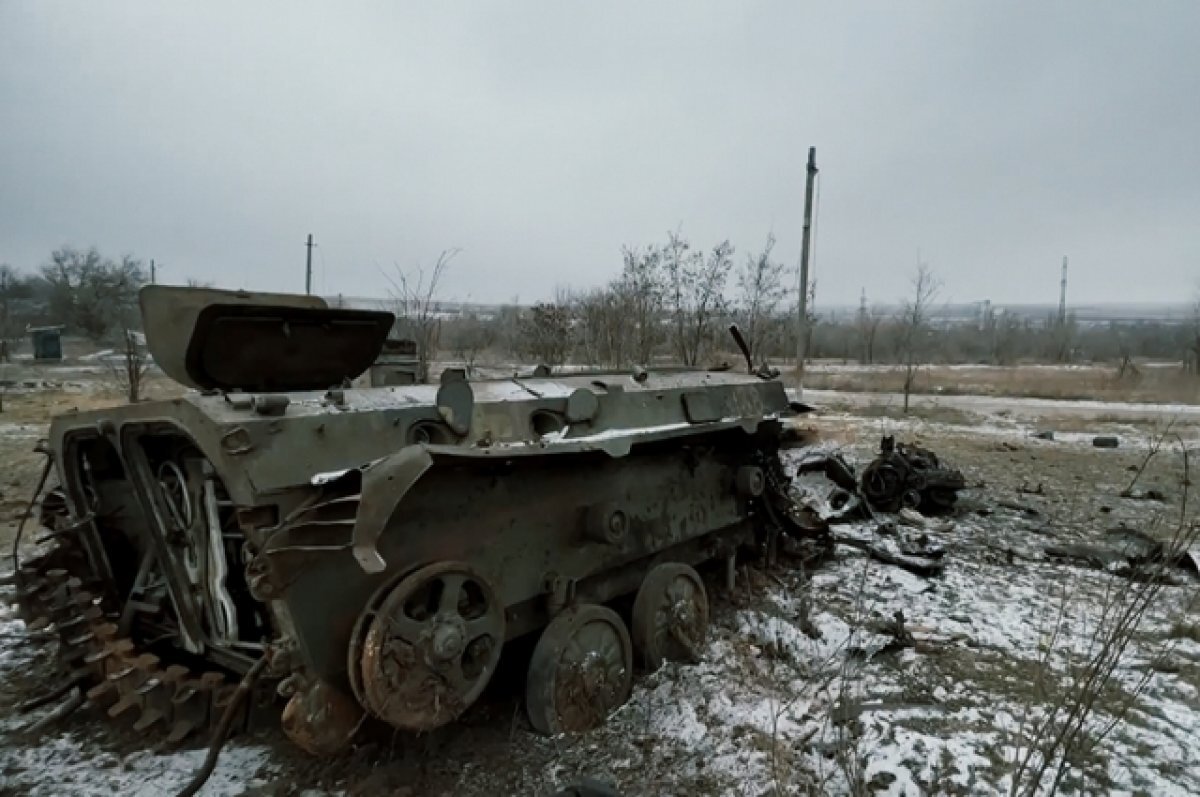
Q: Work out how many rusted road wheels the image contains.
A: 3